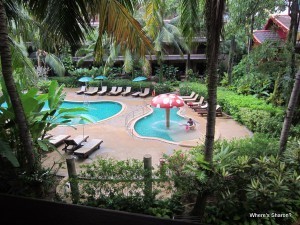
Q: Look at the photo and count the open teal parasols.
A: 3